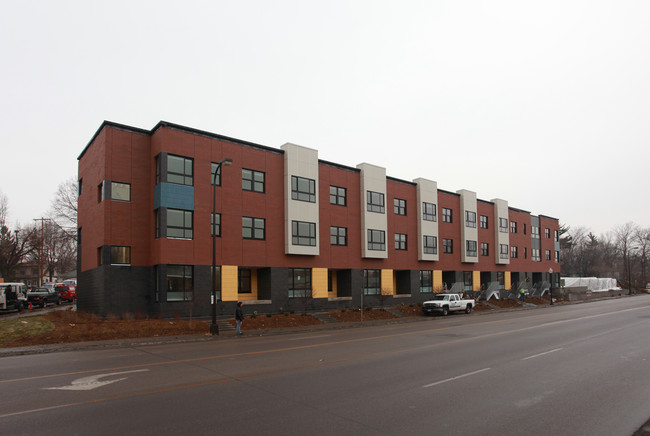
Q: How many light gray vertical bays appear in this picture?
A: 5